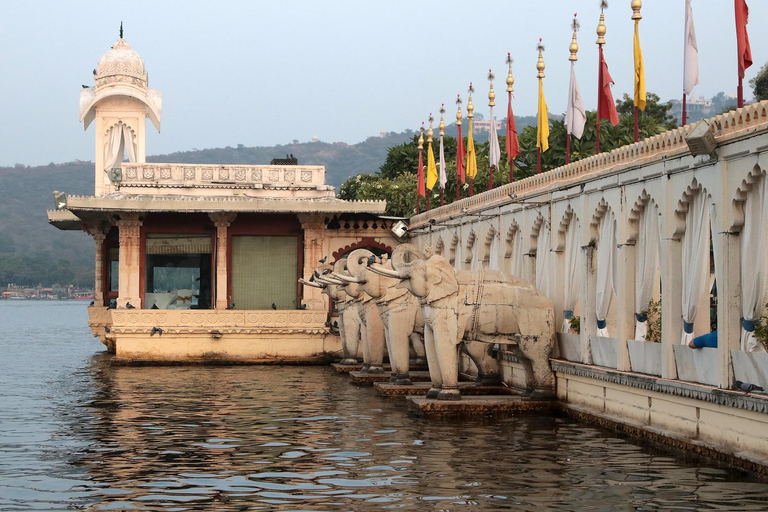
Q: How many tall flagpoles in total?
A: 13